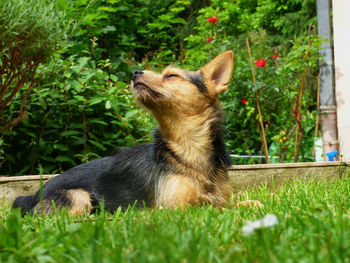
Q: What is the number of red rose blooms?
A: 5